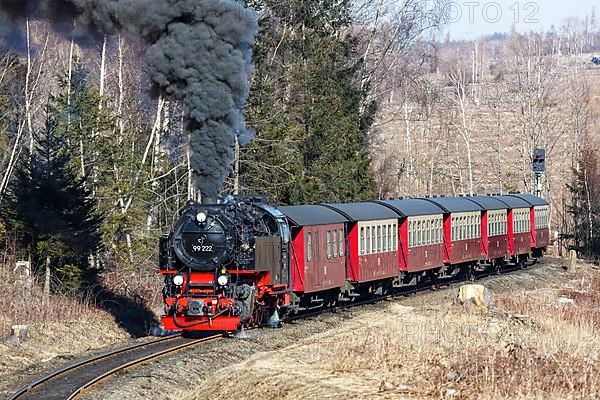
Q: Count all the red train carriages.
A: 7